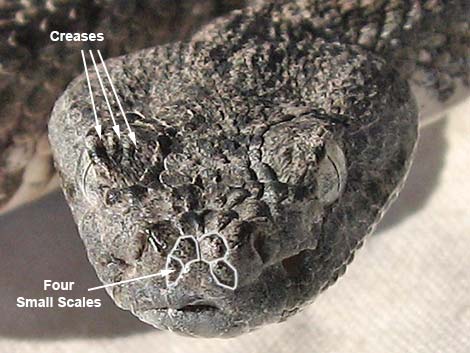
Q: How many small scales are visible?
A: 4